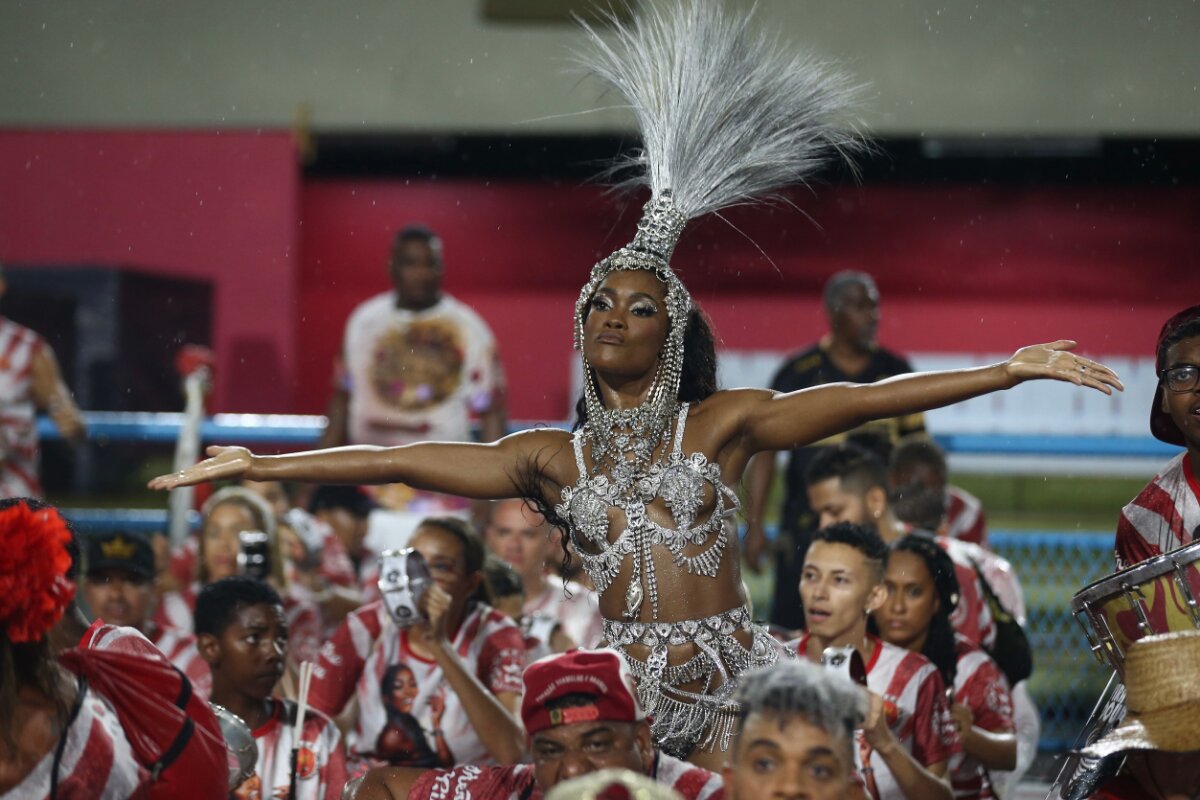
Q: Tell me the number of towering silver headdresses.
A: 1